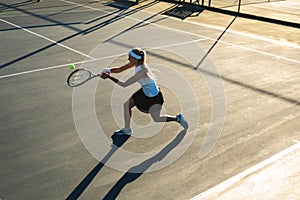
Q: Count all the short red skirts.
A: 0